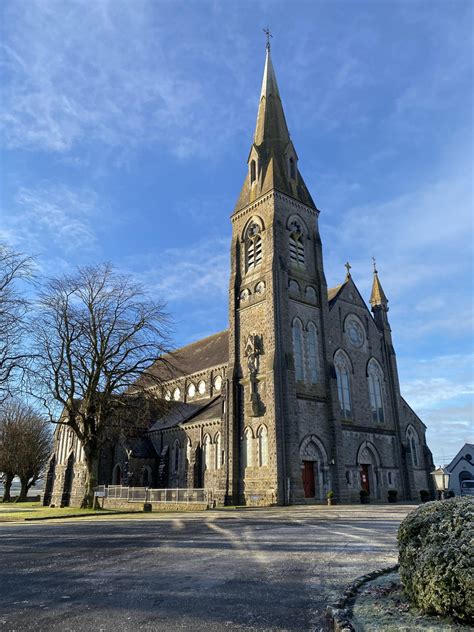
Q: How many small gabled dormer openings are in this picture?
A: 2